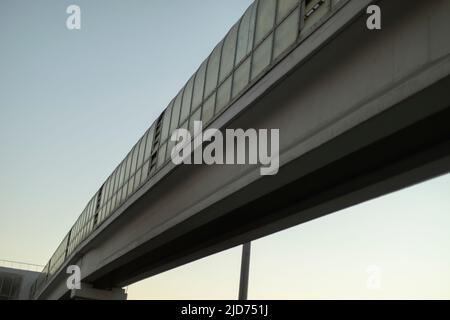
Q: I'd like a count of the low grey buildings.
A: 1